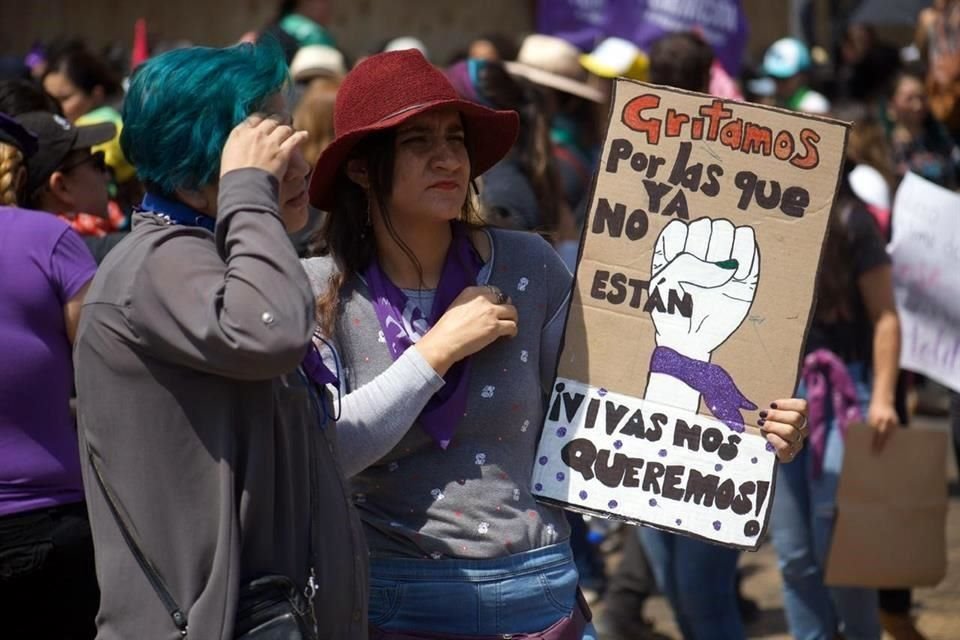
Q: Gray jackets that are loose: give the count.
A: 1